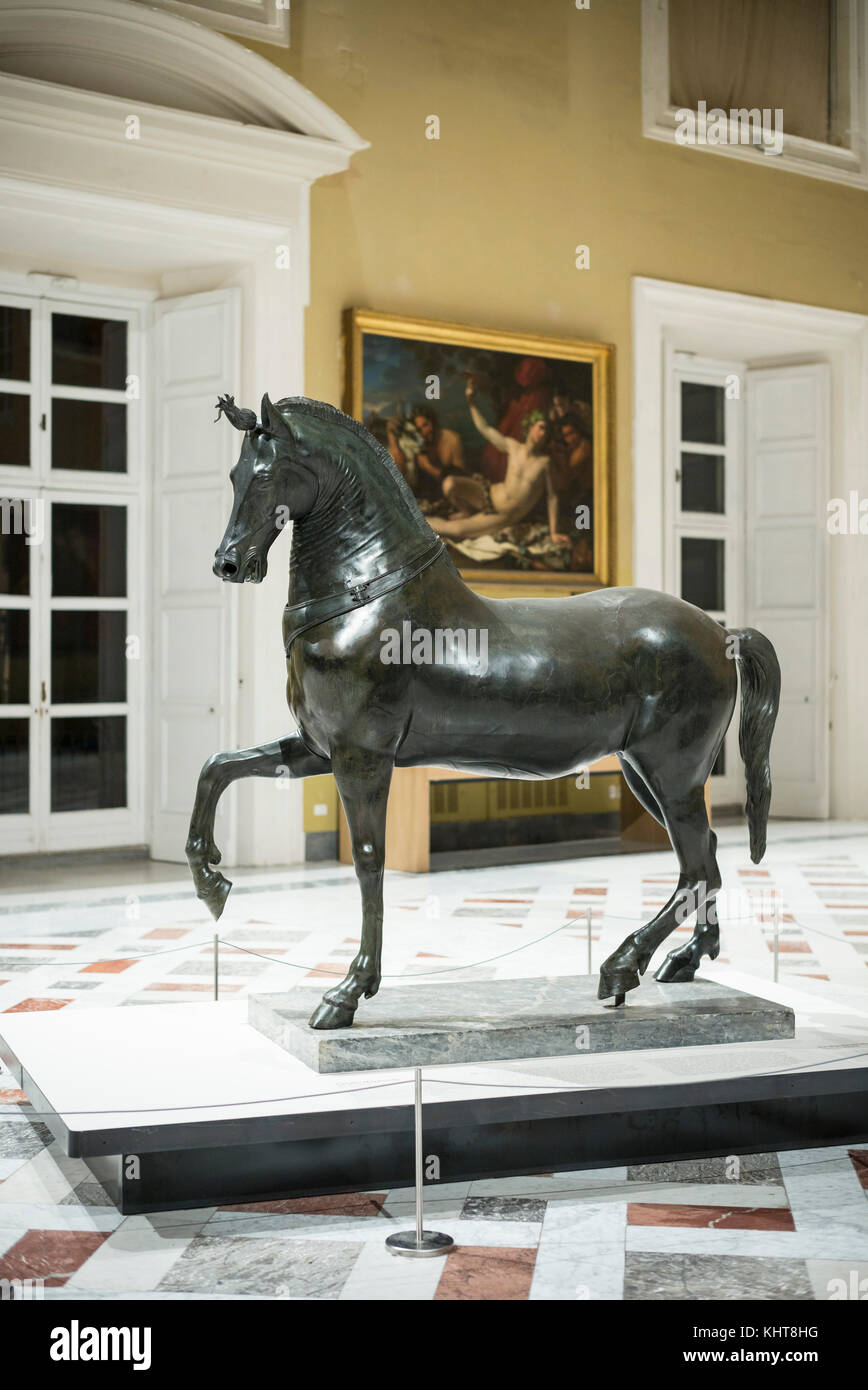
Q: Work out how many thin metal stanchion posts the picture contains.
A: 4